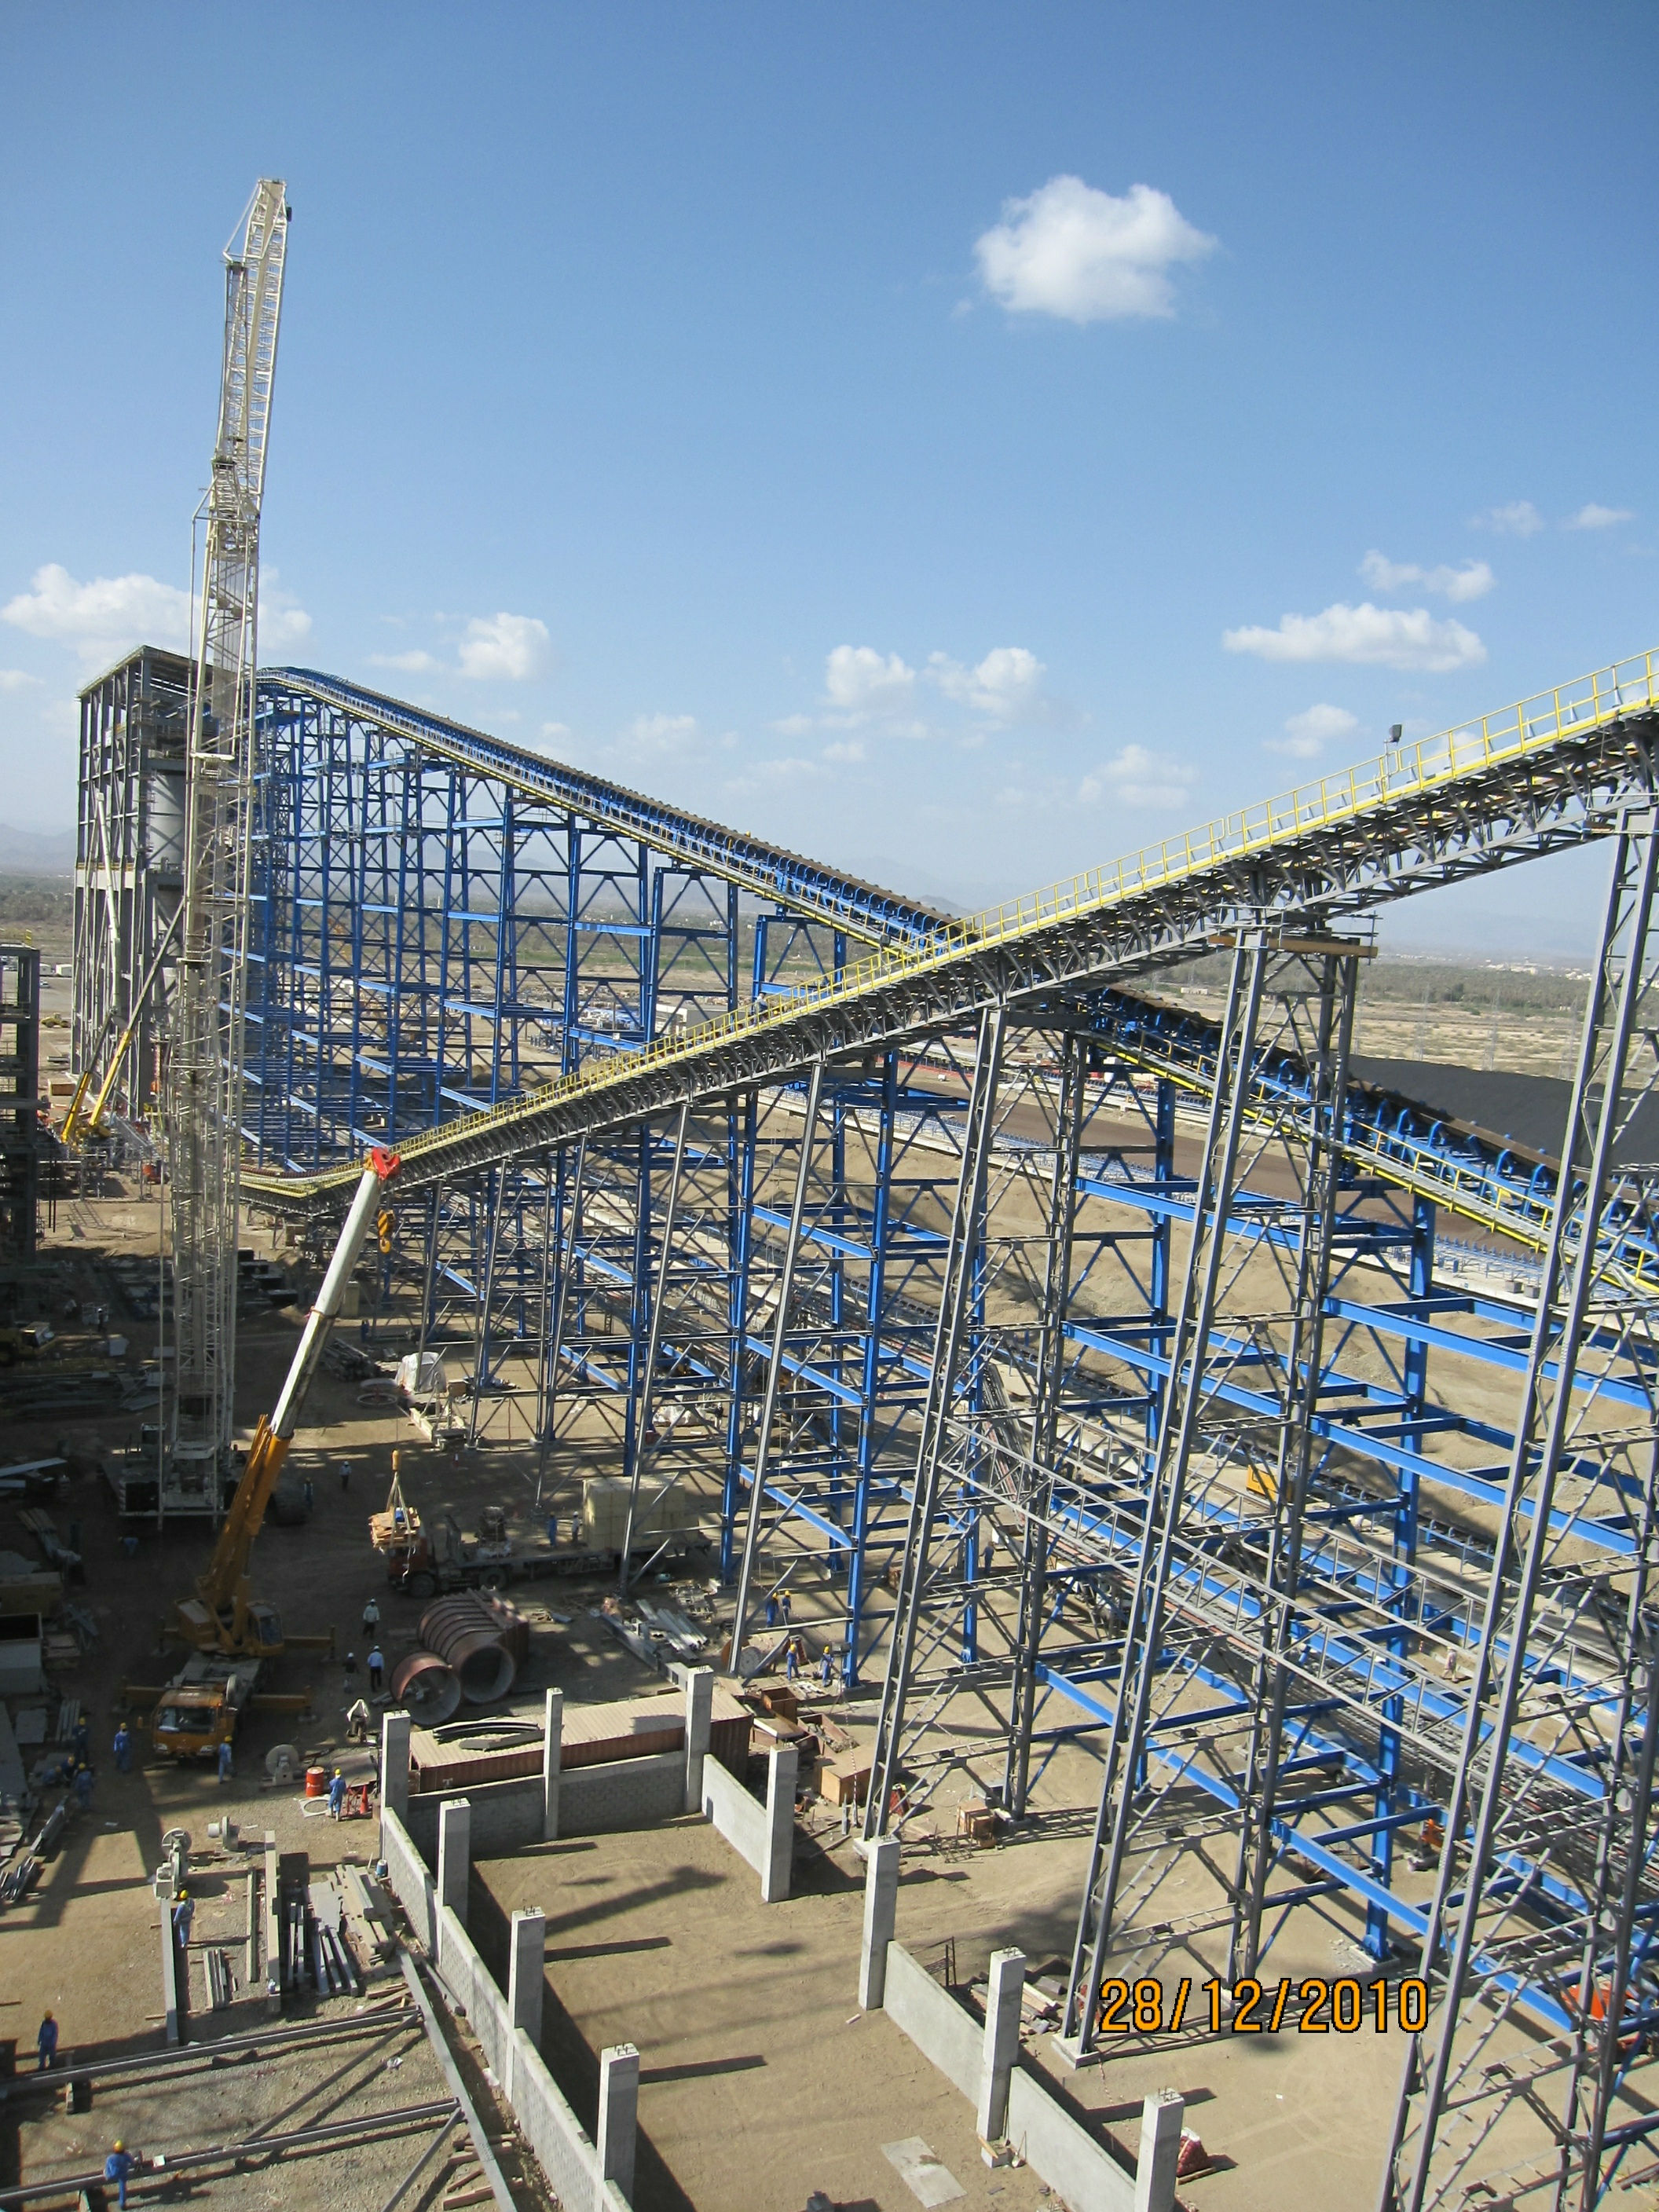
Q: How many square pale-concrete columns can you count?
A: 10